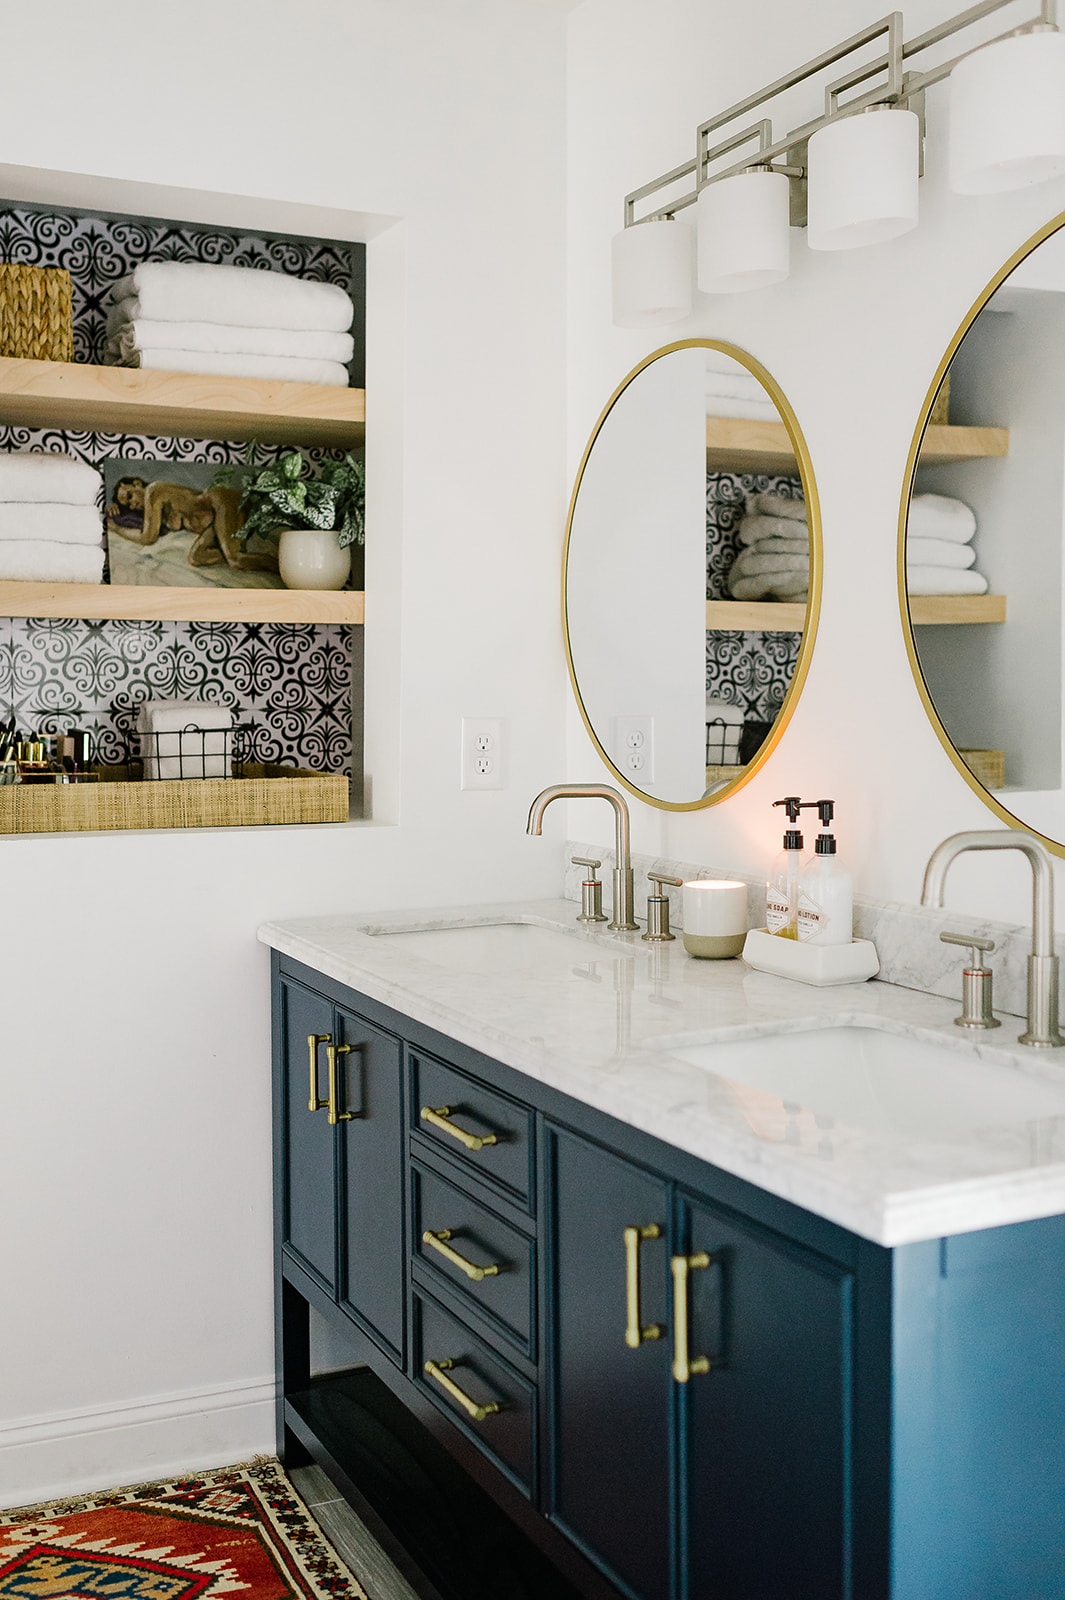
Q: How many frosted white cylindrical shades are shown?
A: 4